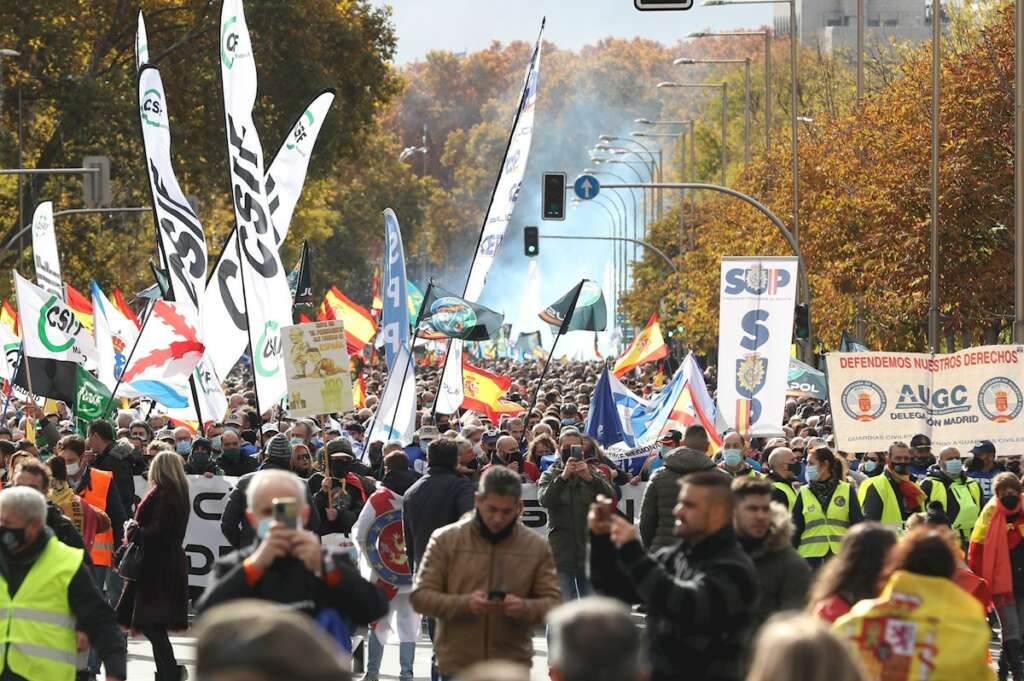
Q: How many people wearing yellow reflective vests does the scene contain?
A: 6